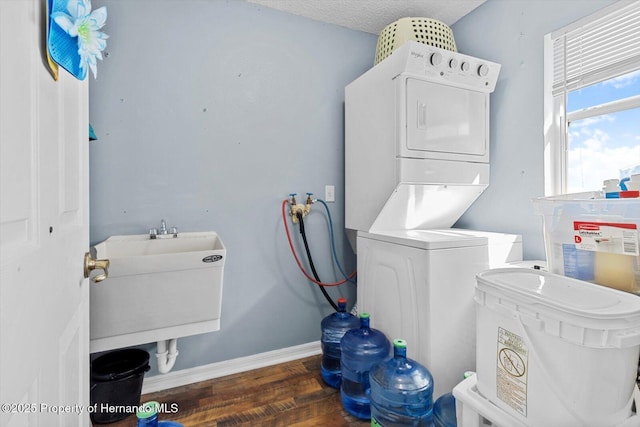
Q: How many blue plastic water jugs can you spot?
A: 5